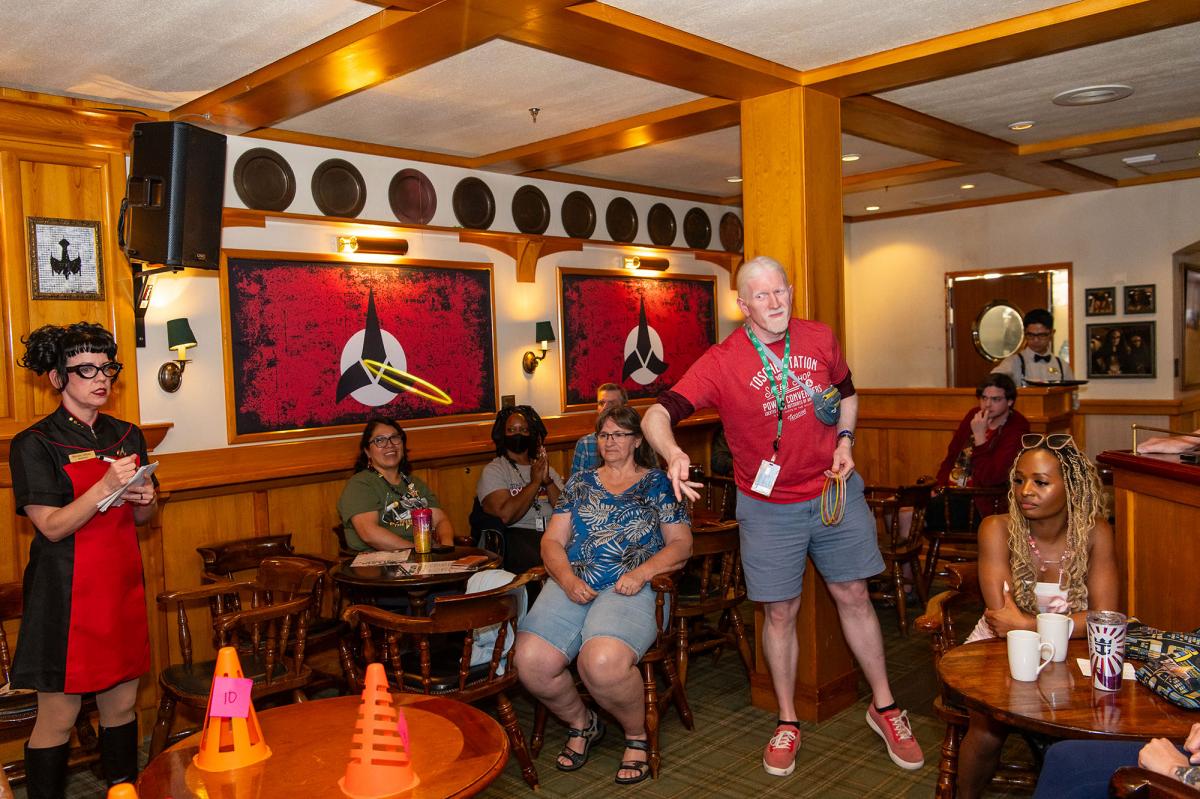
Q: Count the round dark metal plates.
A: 10